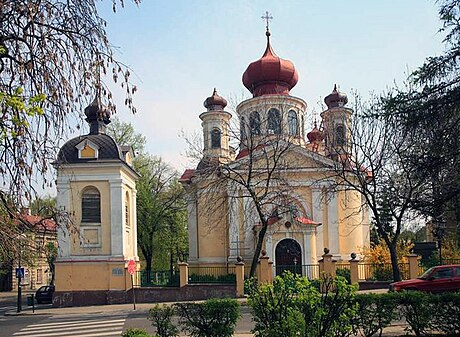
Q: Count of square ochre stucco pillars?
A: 6